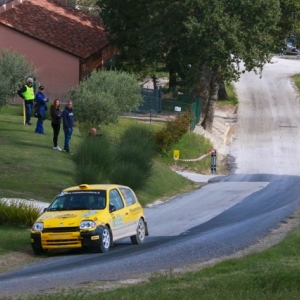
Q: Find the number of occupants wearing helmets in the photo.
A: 2